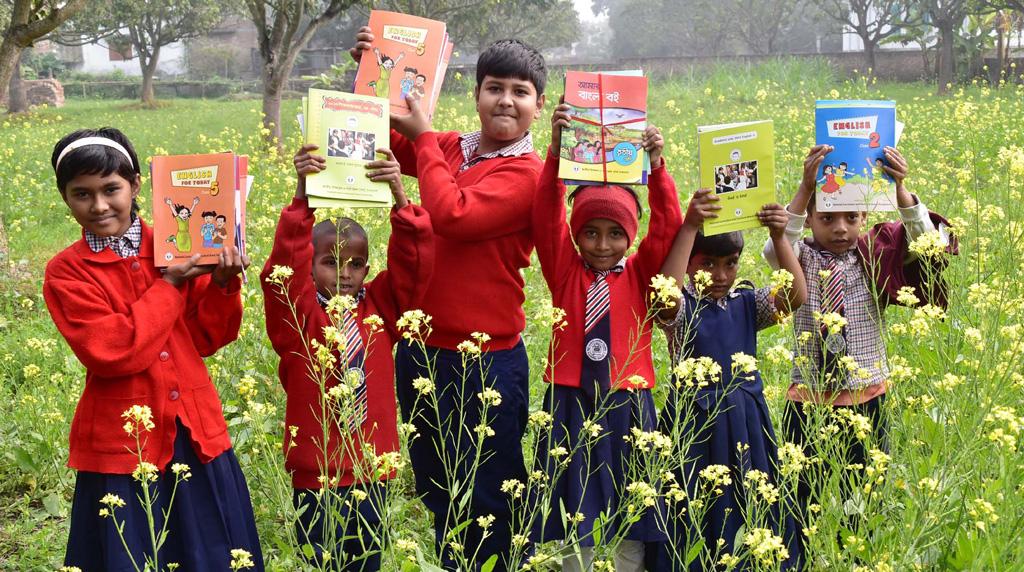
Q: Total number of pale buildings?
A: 2